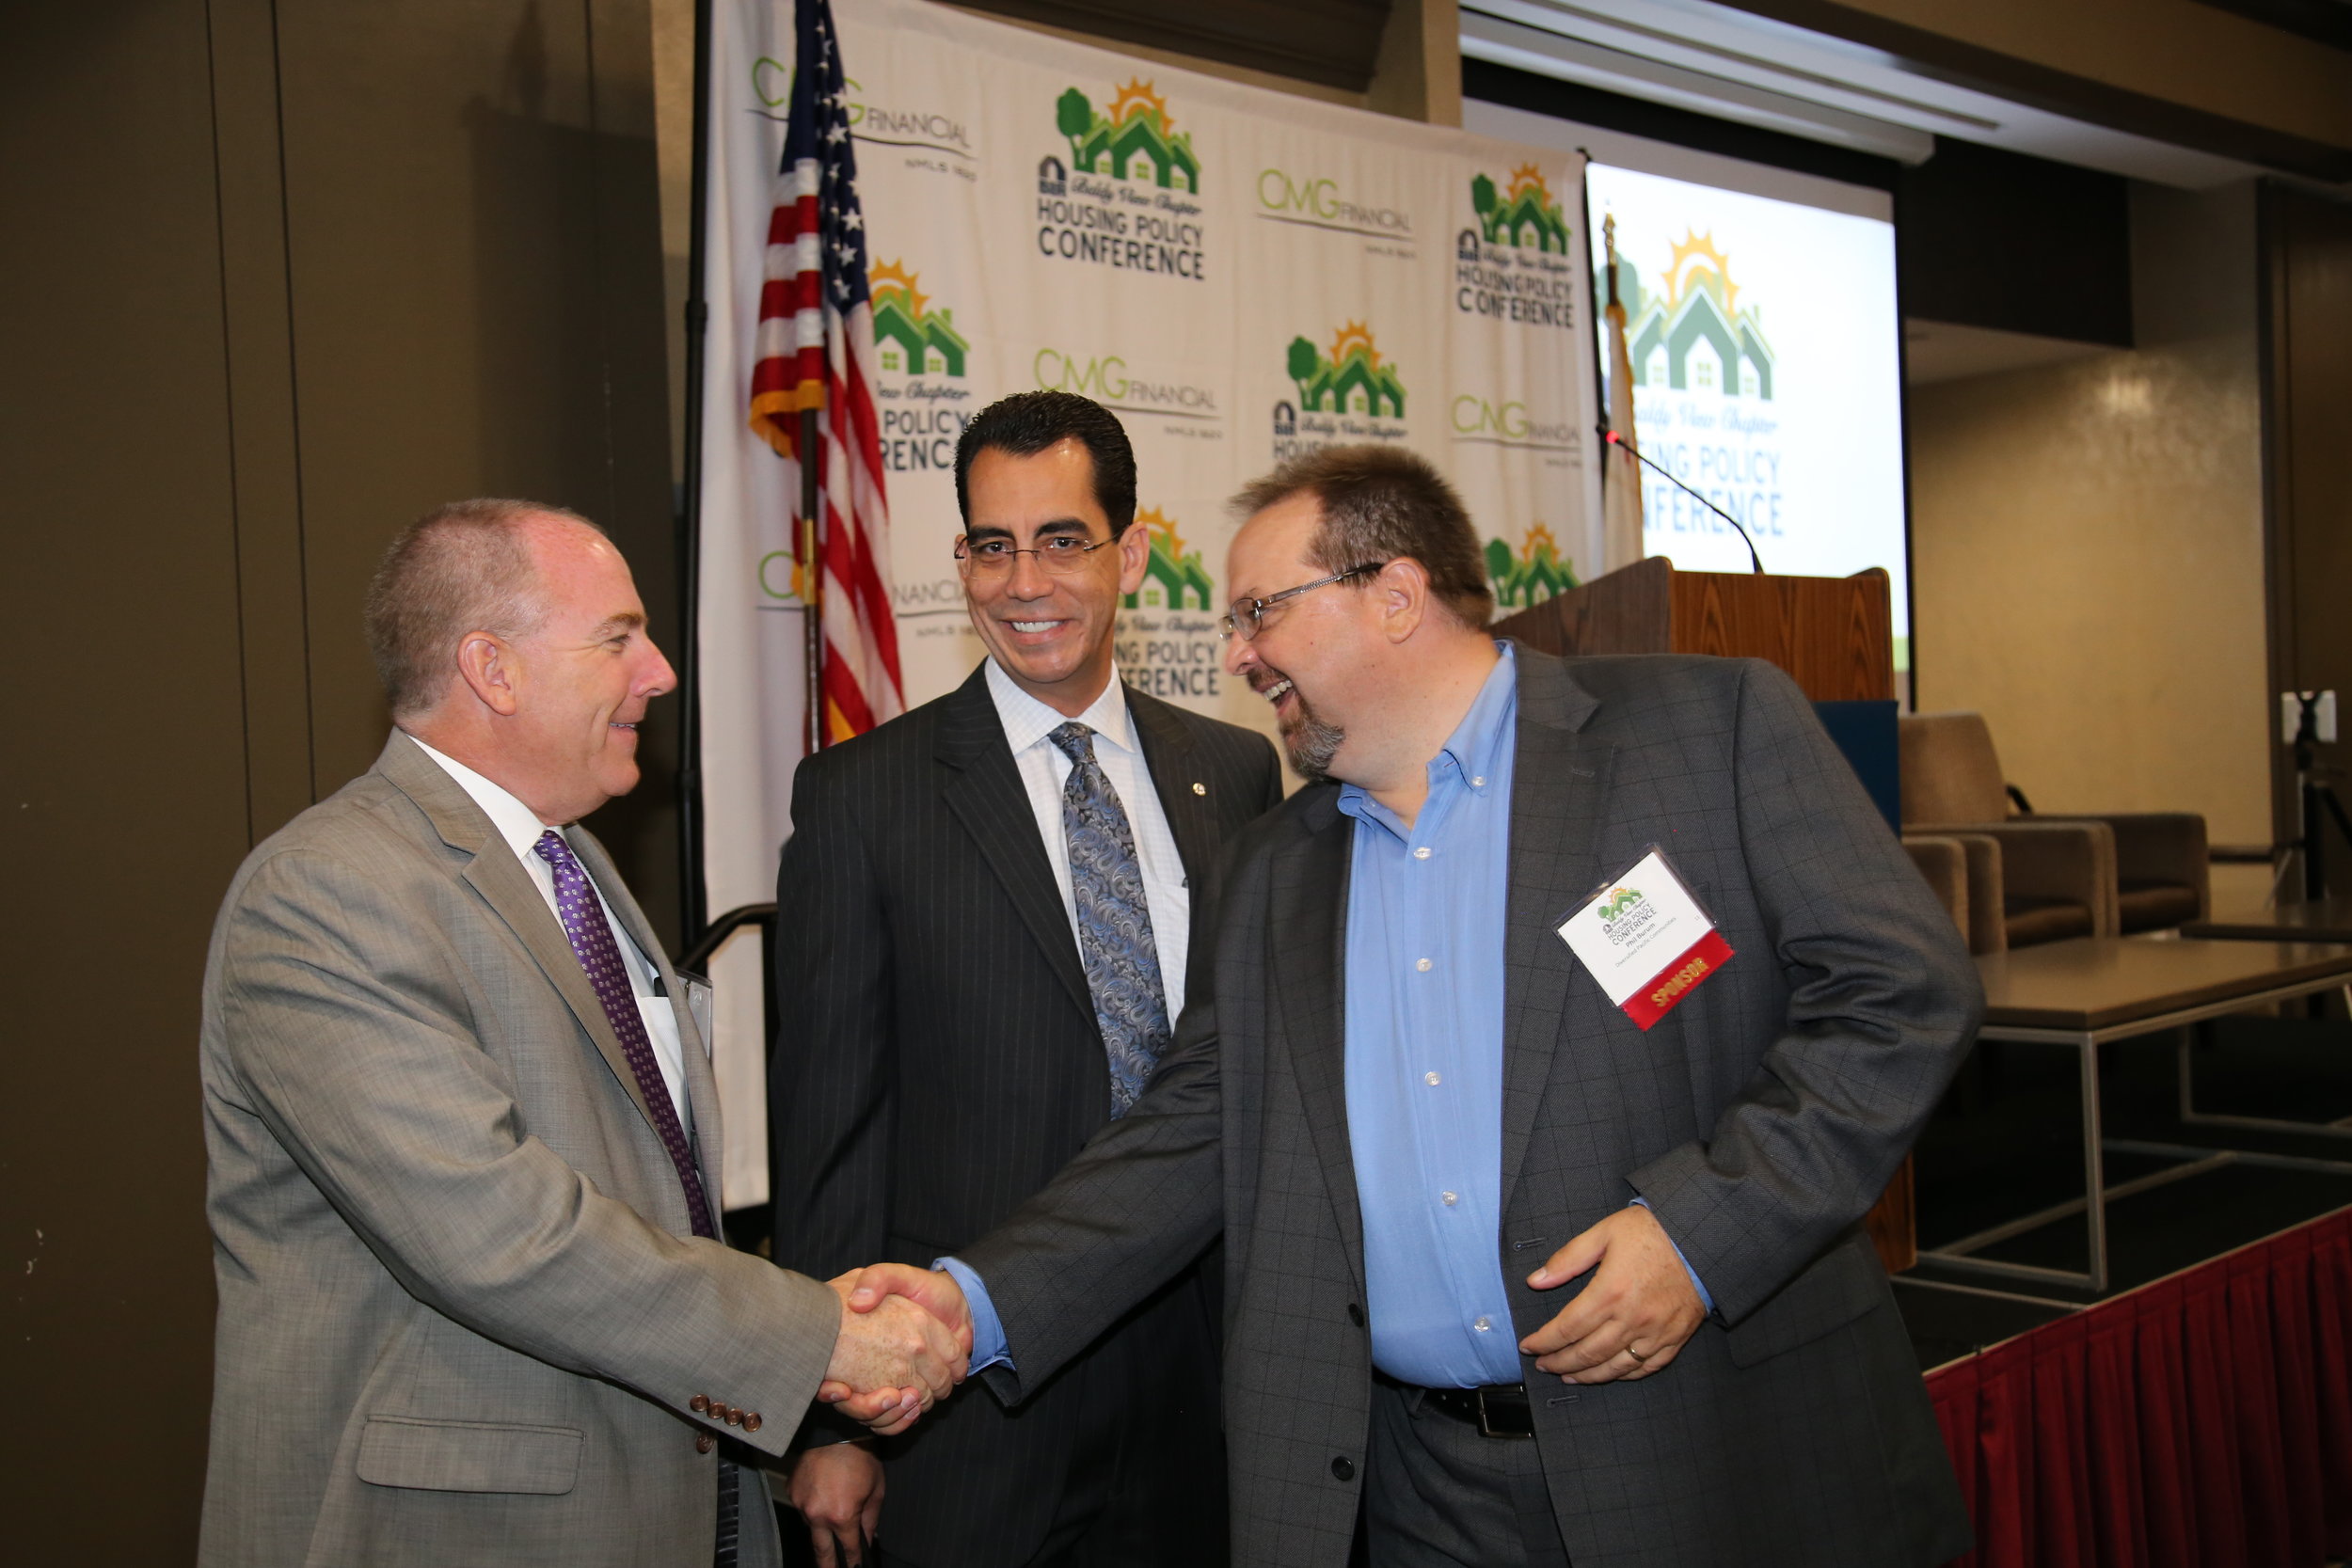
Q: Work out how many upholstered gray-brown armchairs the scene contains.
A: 3